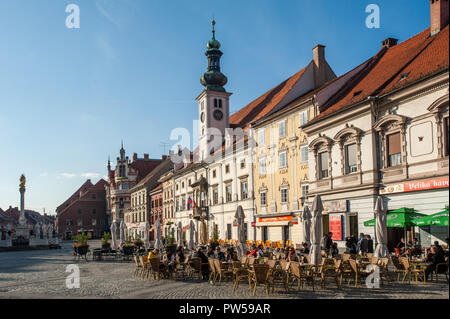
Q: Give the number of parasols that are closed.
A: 10